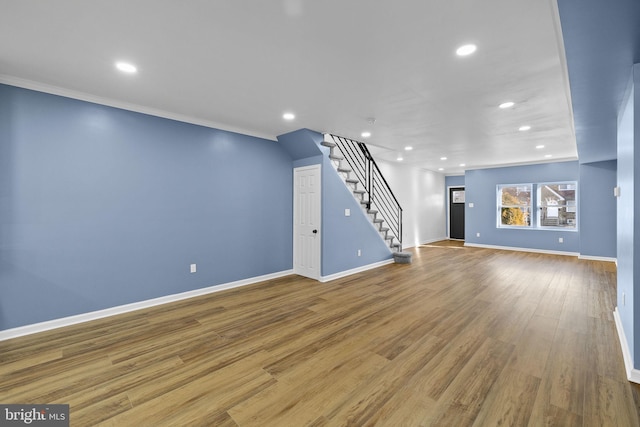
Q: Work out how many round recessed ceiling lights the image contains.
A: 13